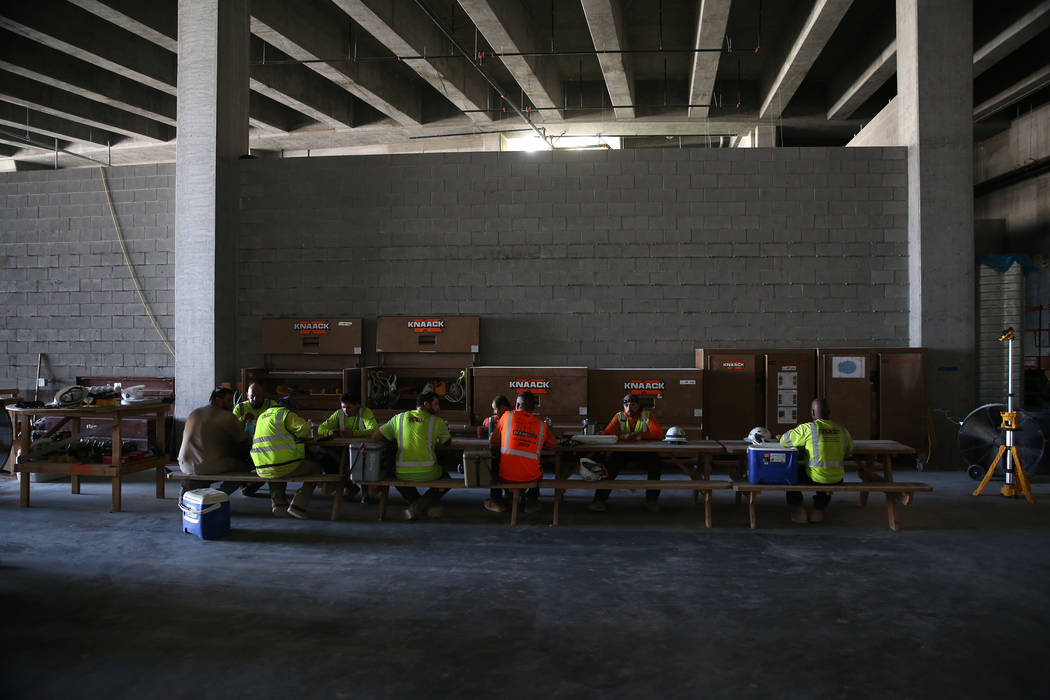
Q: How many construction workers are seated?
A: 9